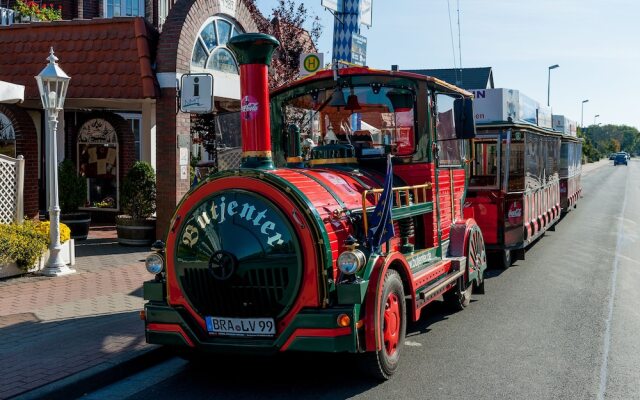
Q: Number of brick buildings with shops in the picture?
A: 1